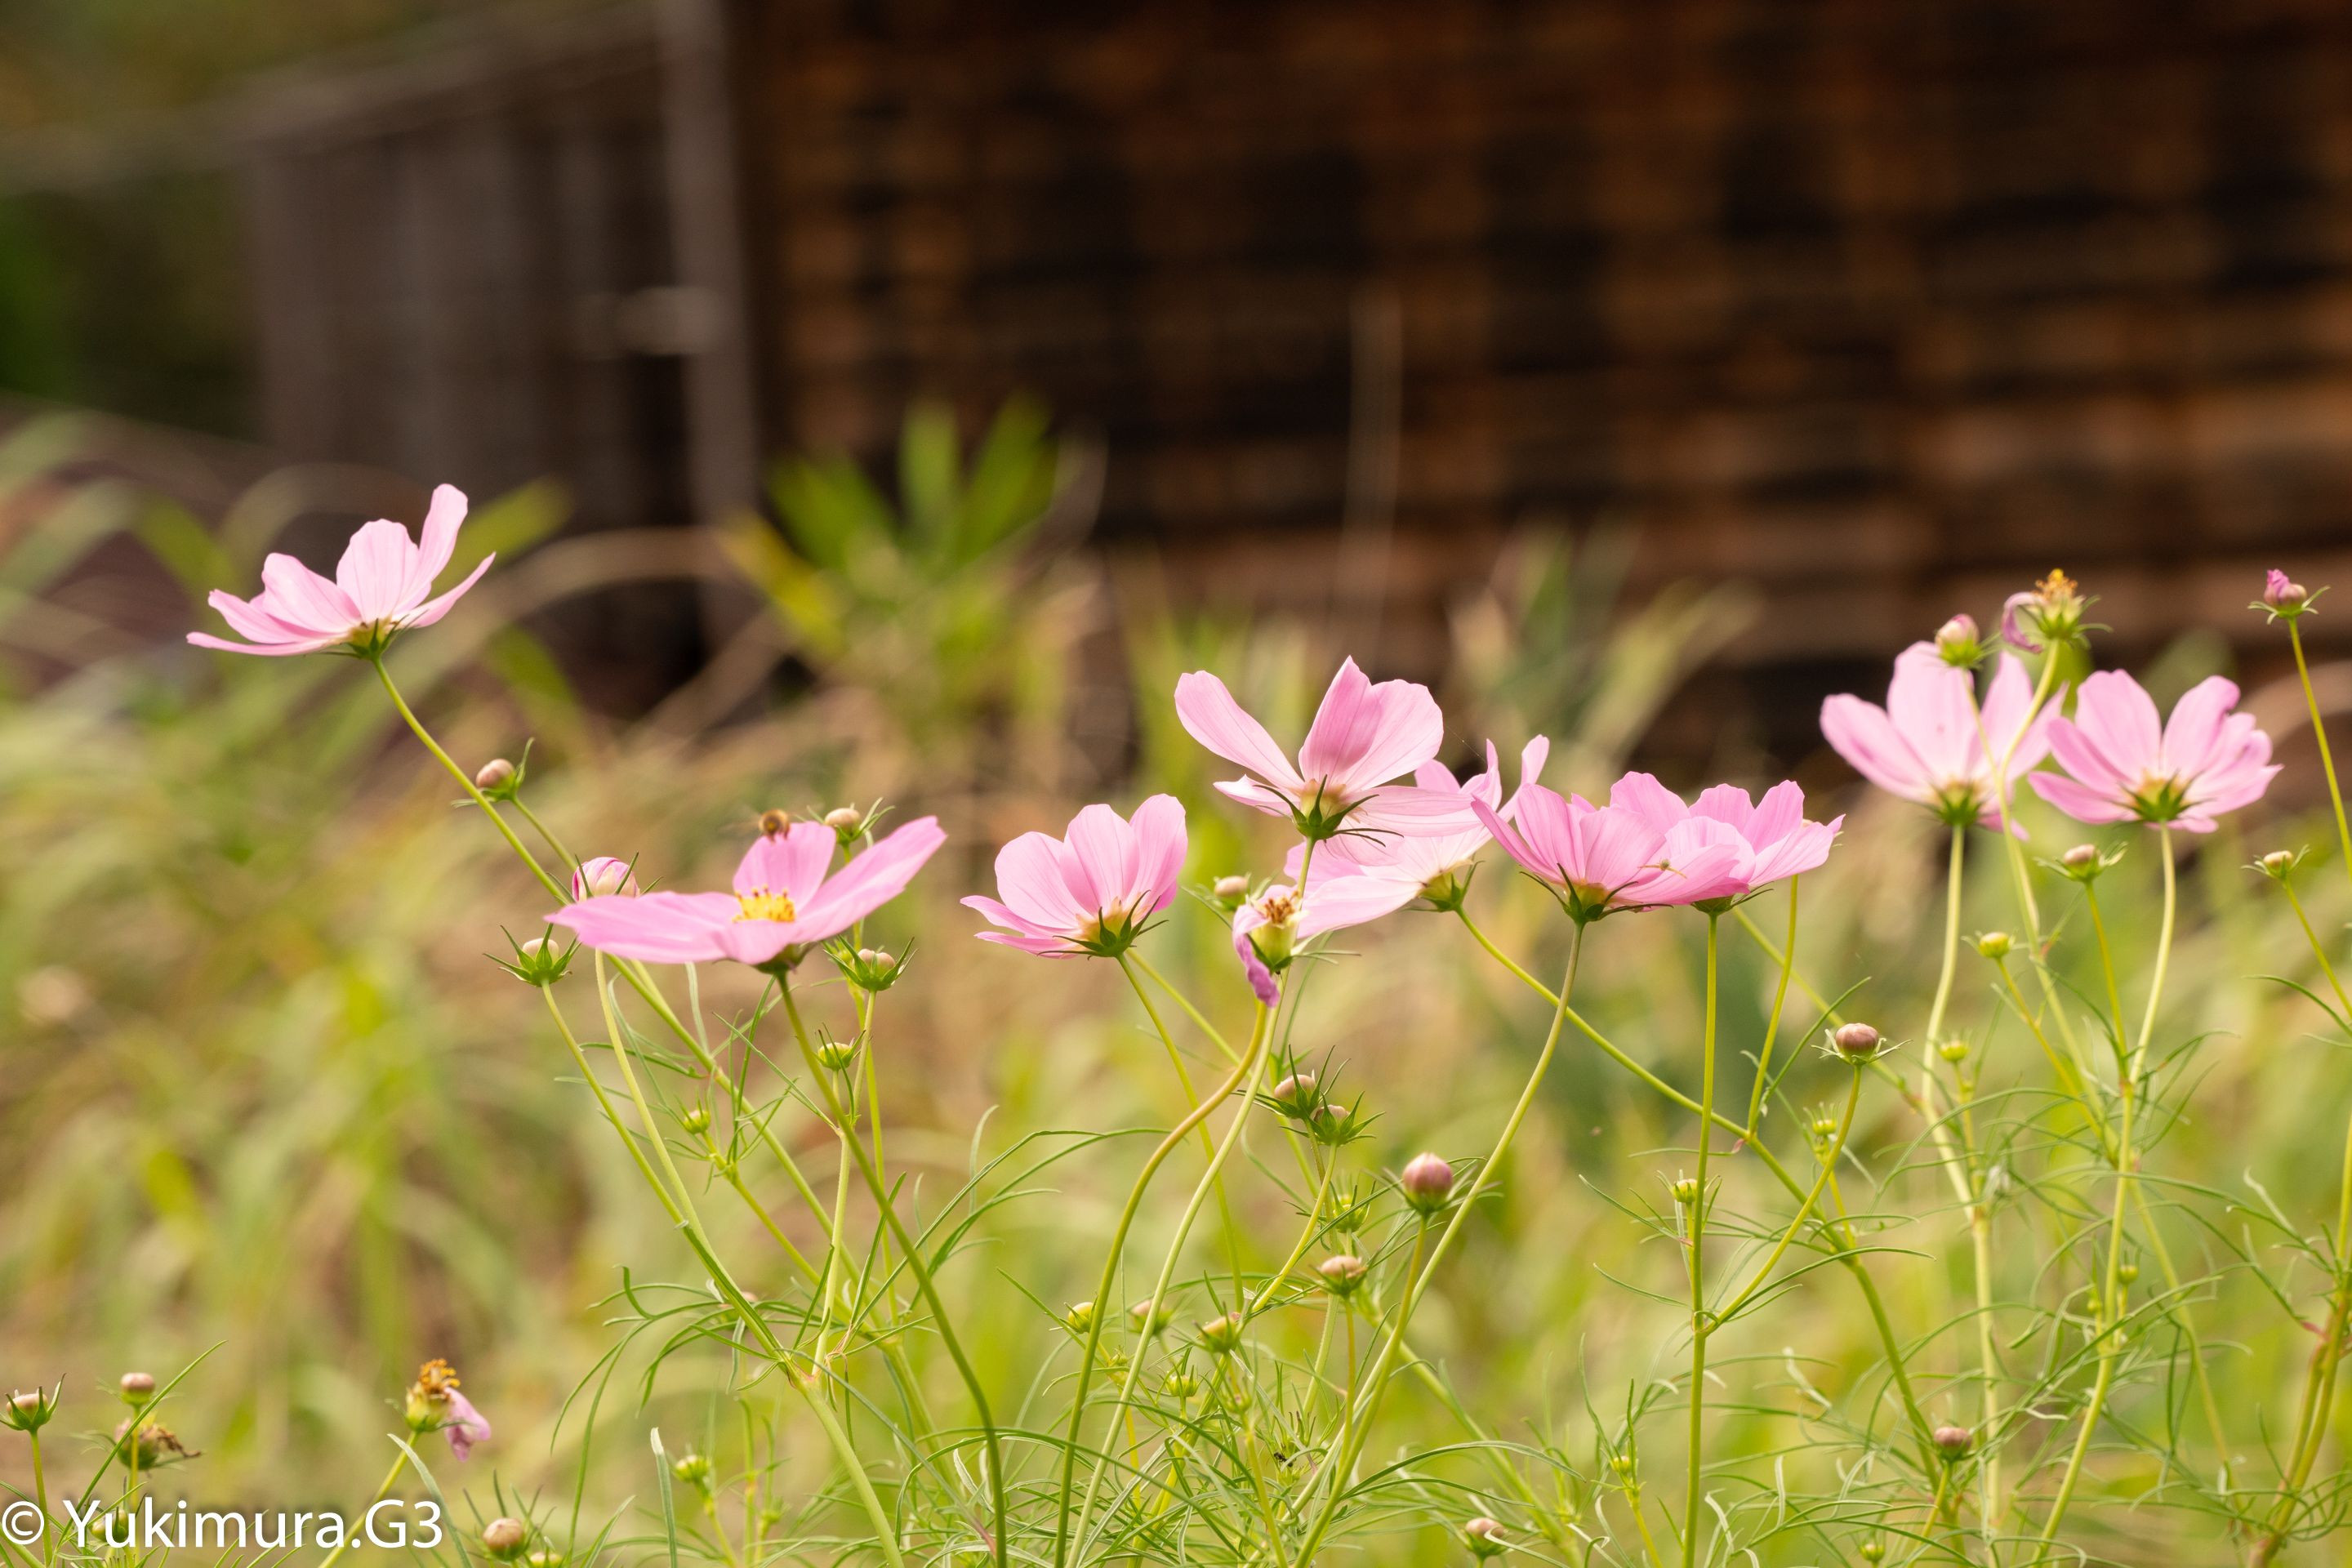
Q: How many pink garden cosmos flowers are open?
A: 9